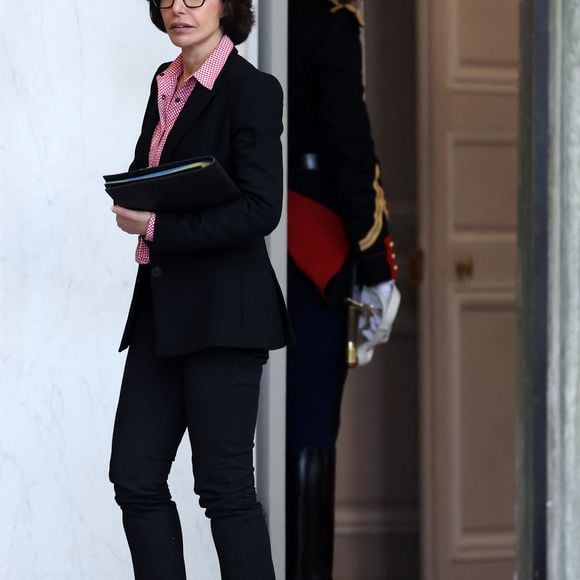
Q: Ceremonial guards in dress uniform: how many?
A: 1